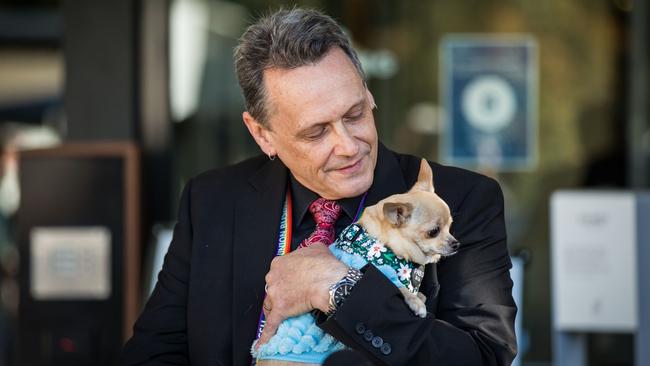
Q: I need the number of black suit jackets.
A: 1